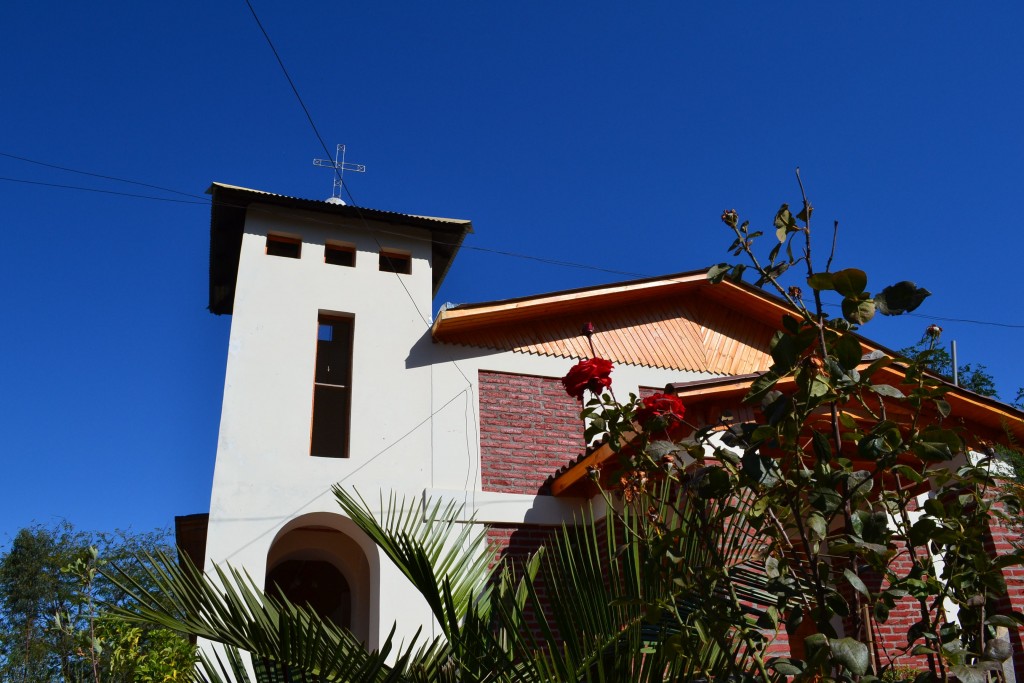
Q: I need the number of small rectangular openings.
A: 3